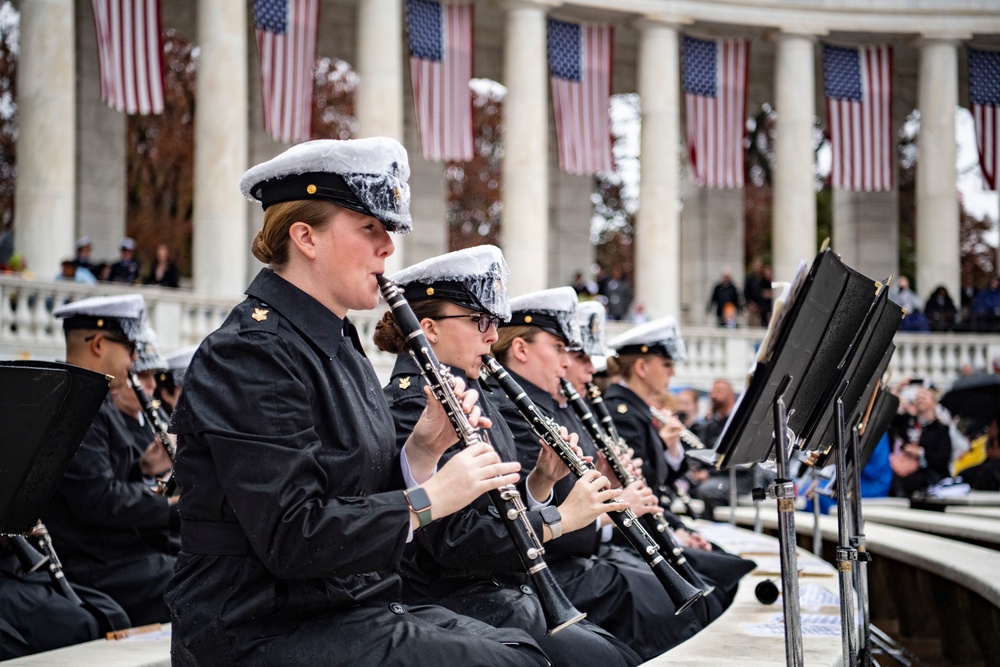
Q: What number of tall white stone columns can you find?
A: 7